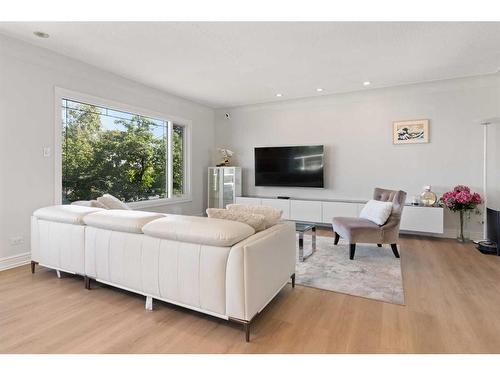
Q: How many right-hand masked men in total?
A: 0